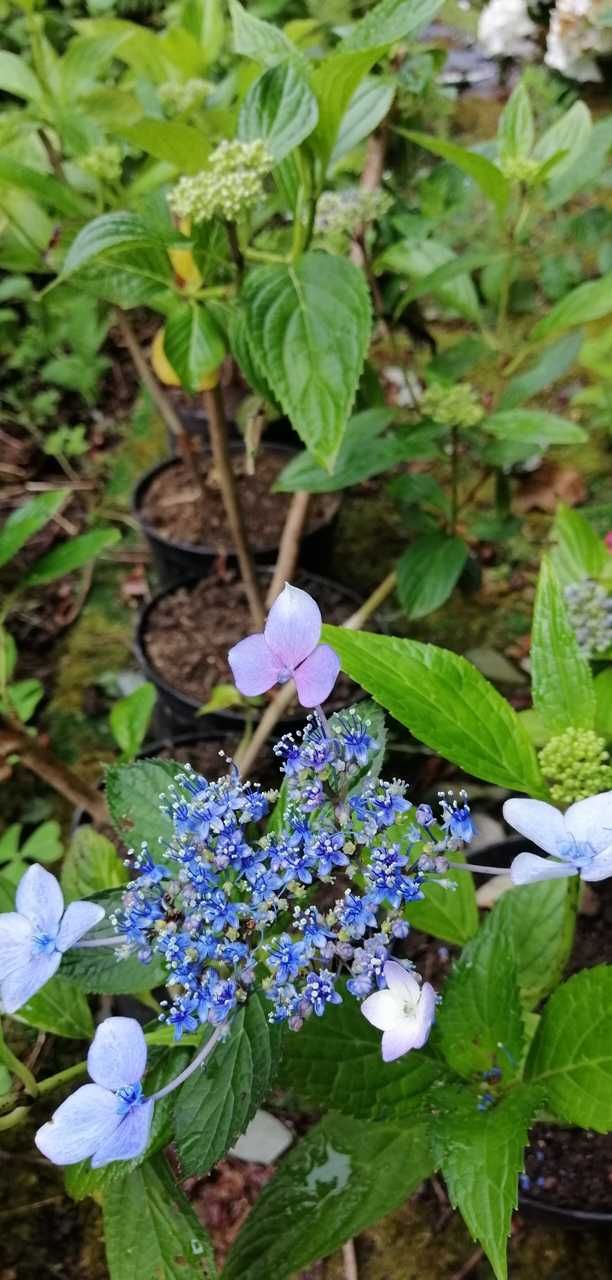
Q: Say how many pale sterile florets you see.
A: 5